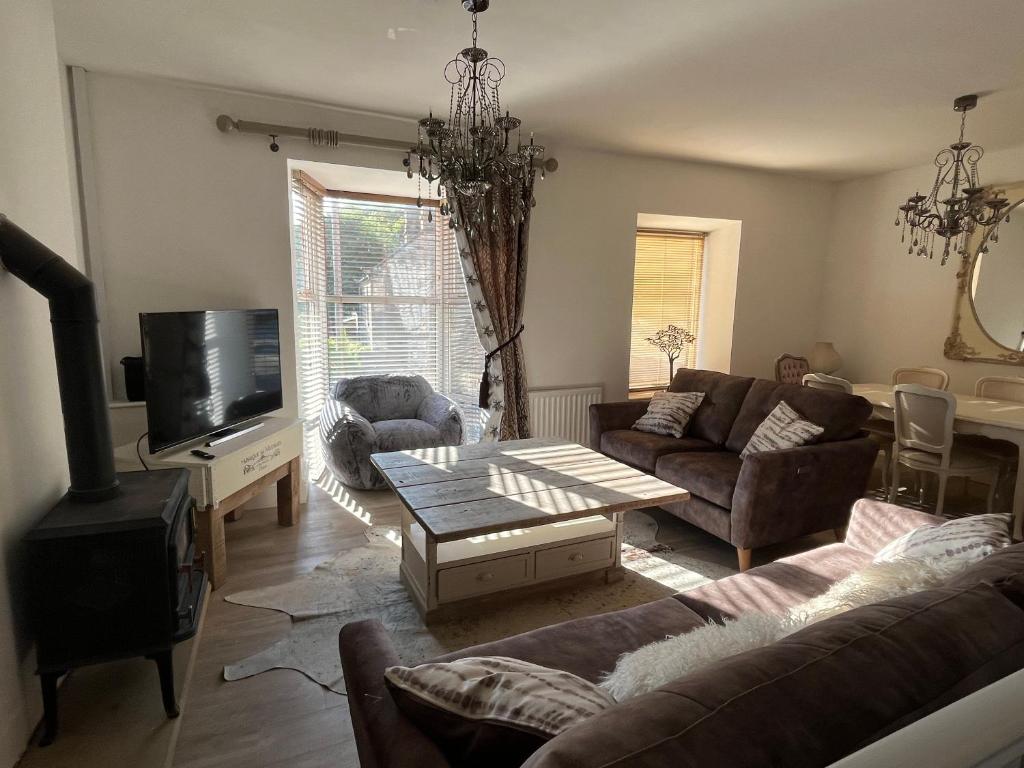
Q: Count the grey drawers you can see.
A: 2